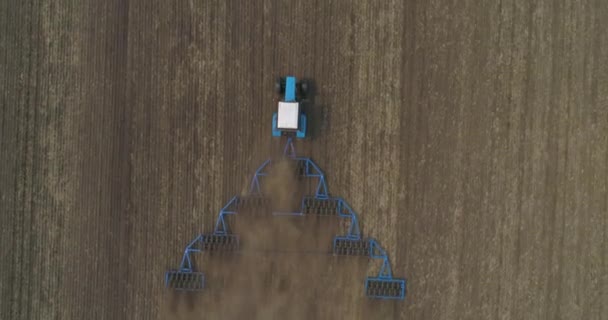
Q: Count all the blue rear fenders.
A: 2